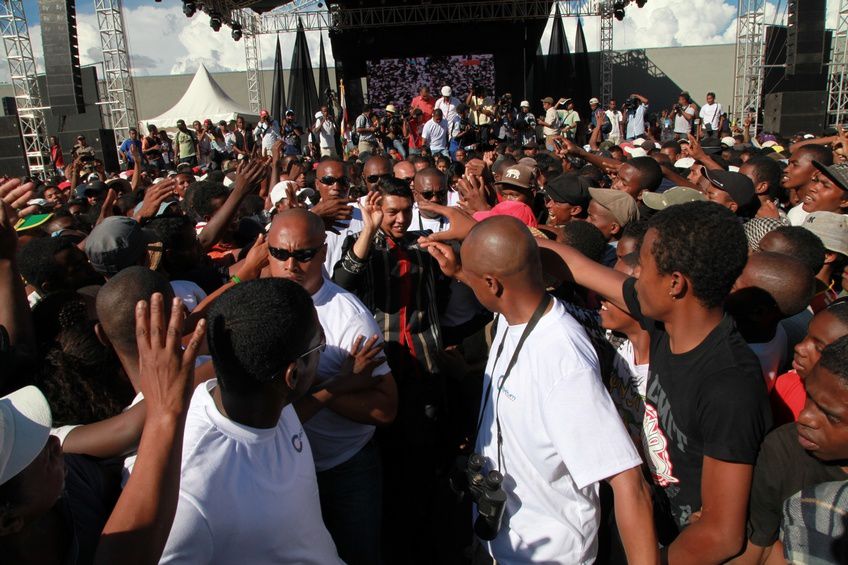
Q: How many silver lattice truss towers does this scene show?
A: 6